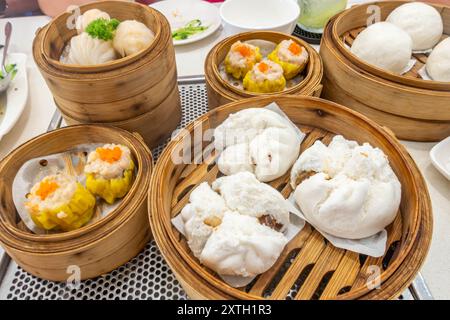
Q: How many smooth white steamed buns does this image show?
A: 3